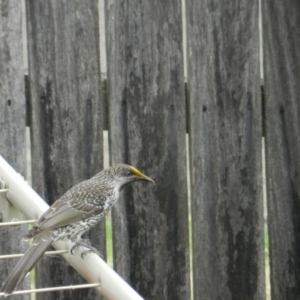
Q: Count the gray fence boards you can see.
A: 5